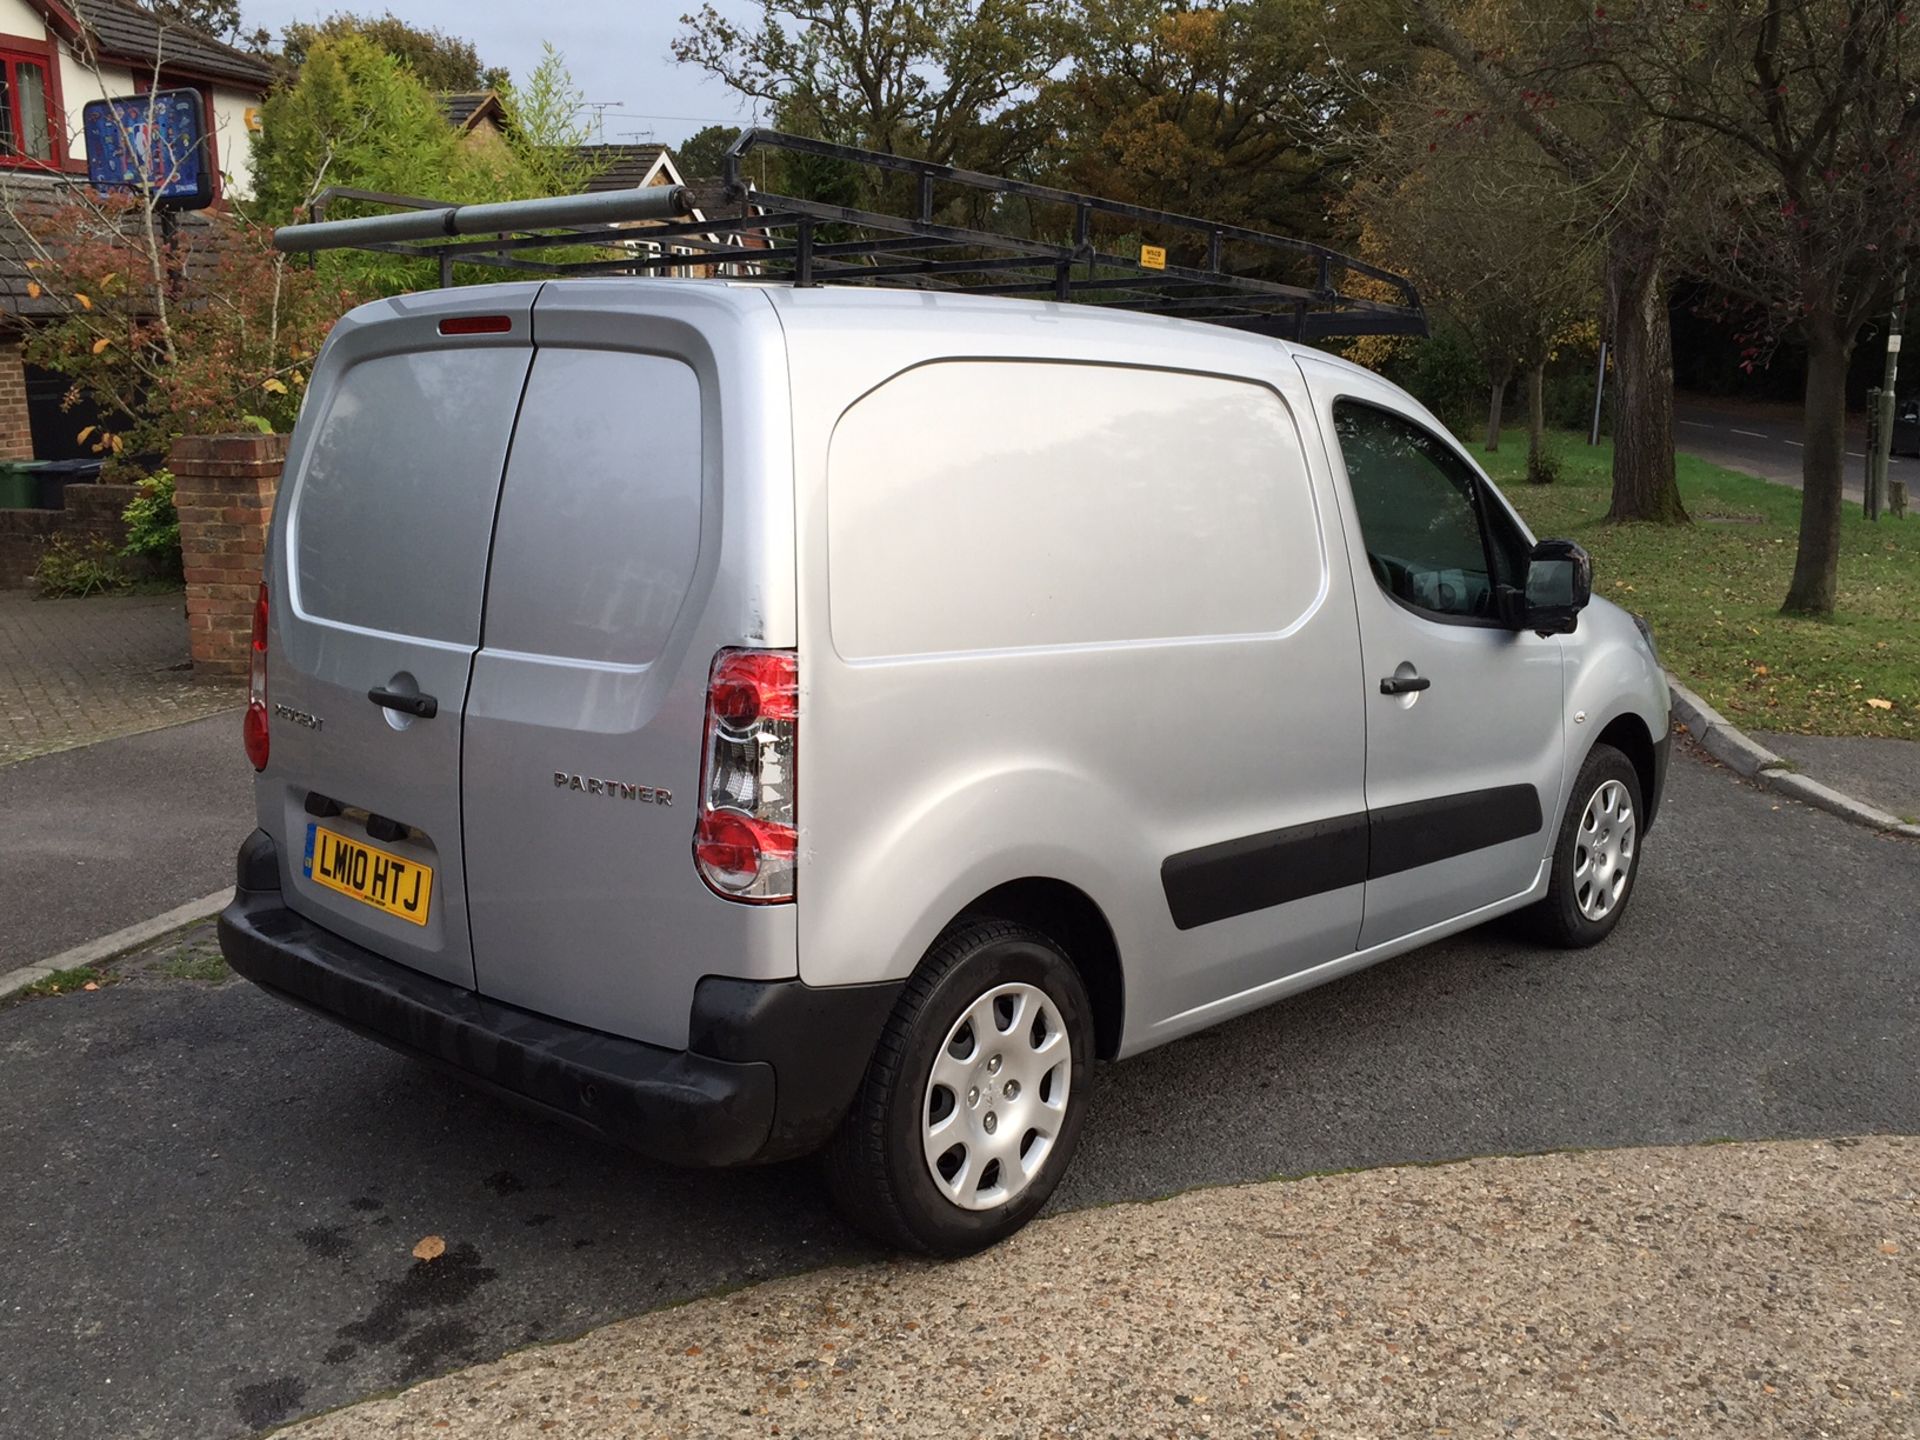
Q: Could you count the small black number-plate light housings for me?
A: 2